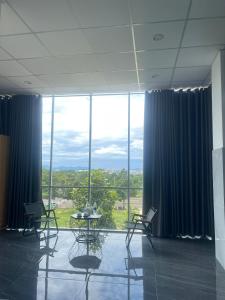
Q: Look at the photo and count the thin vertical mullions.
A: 3